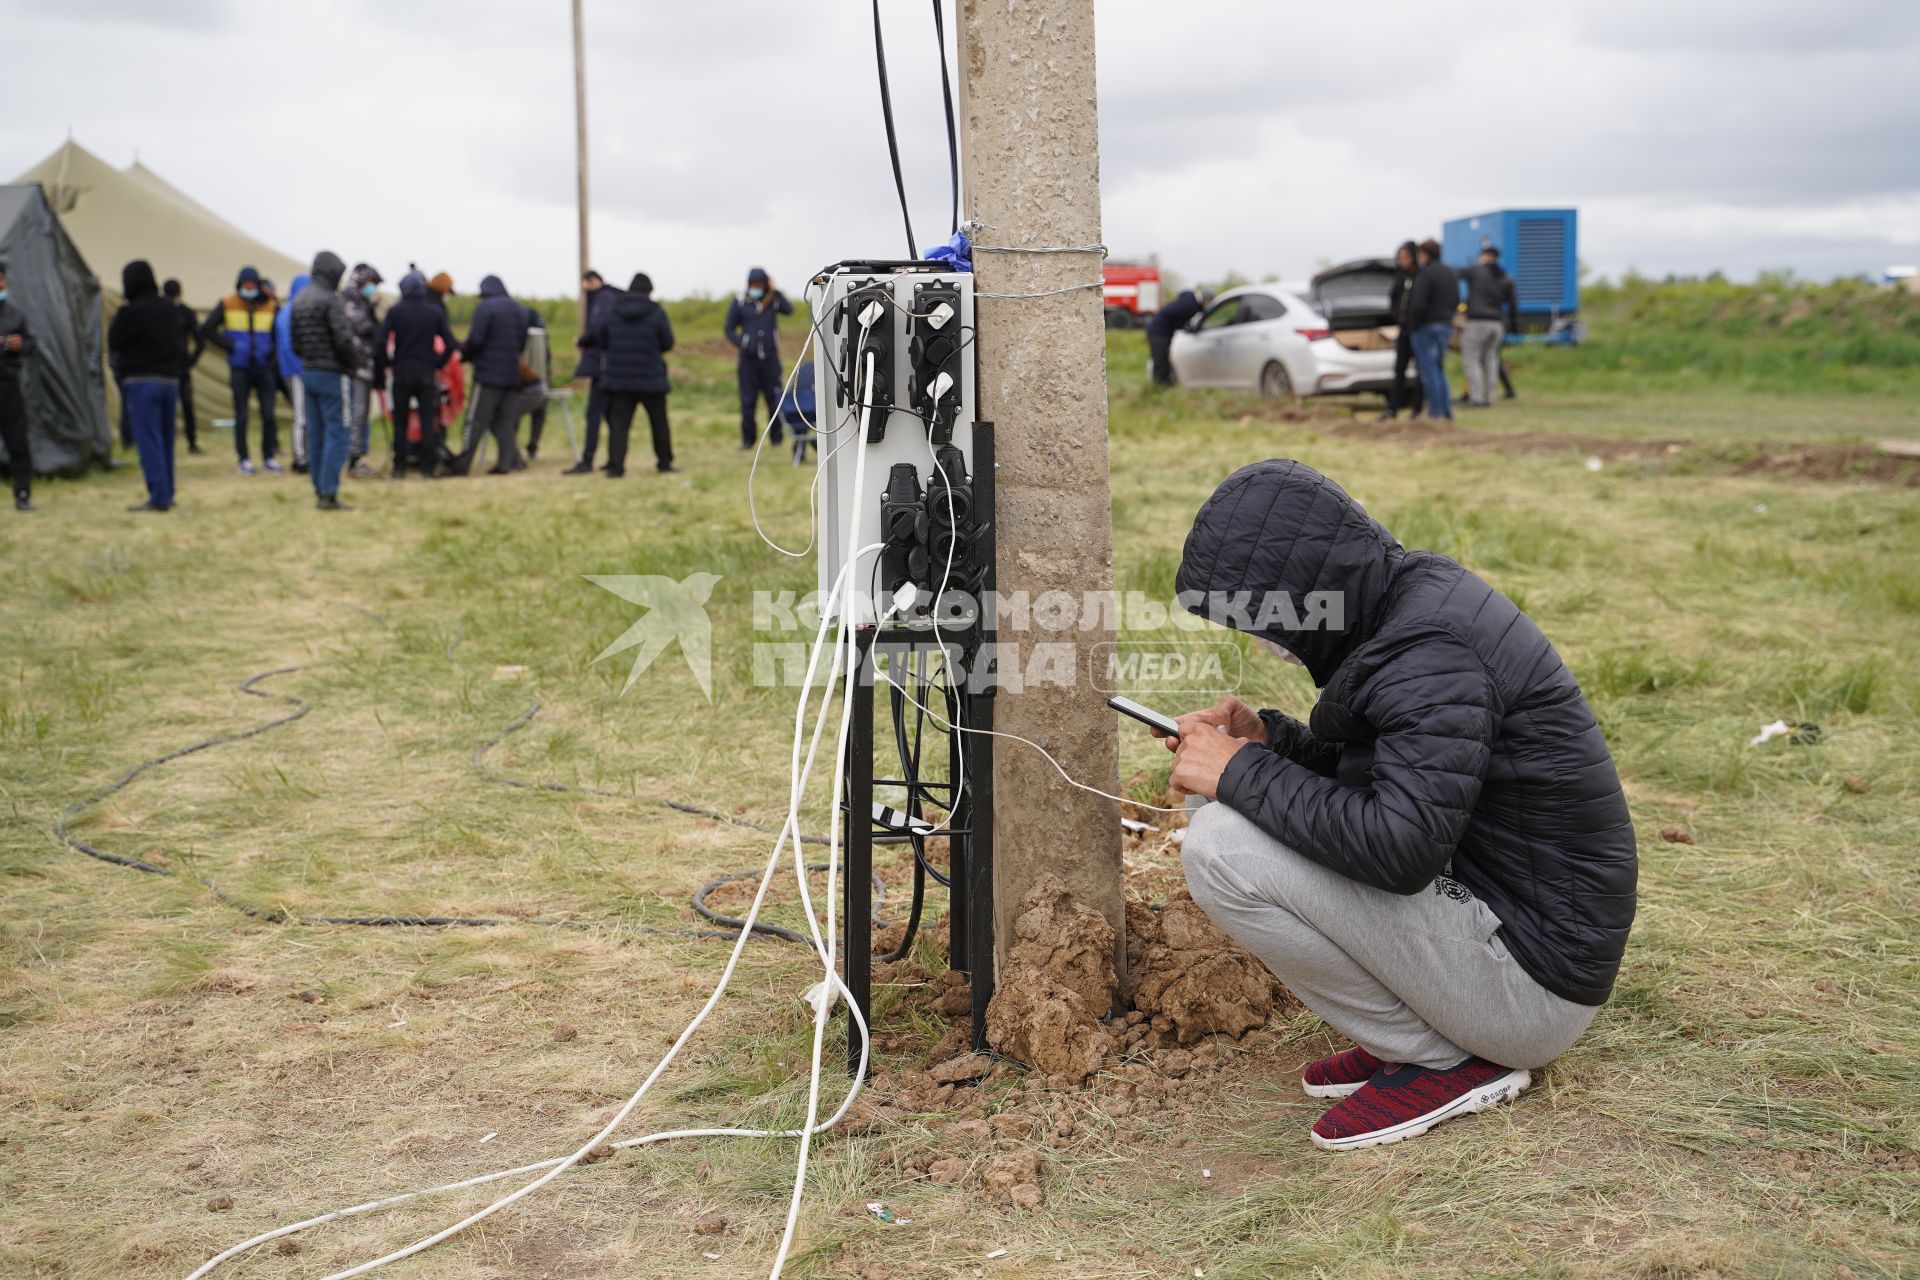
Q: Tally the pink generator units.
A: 0